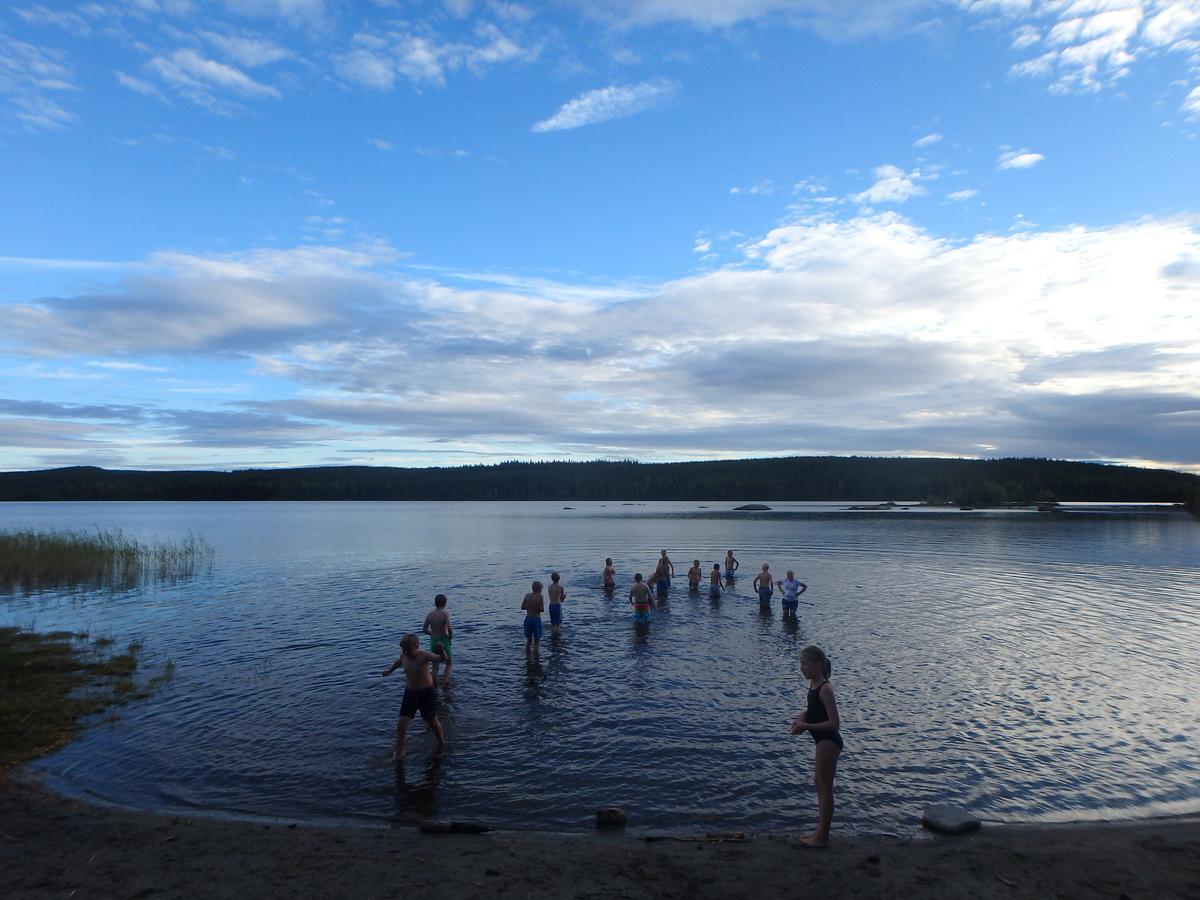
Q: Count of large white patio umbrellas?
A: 0